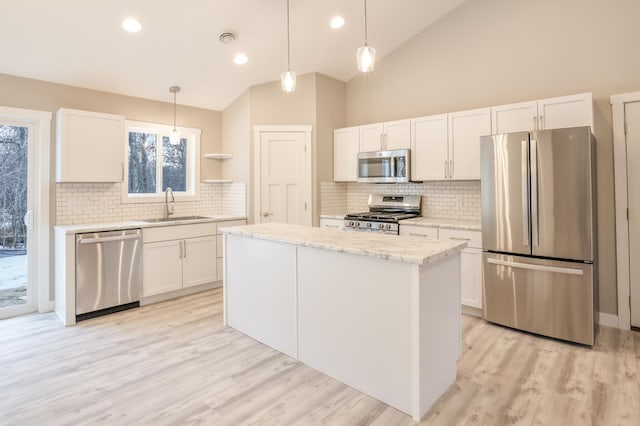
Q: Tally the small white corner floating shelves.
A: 2